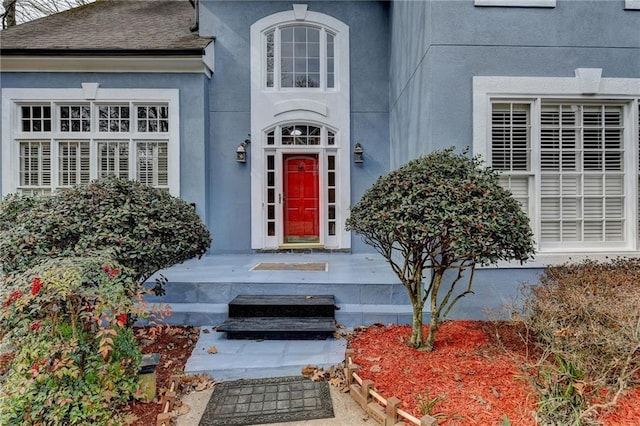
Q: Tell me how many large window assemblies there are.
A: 3